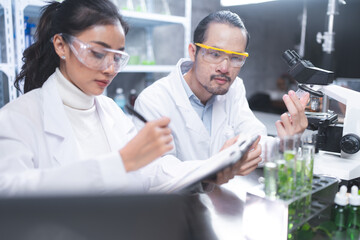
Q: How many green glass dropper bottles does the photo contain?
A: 2